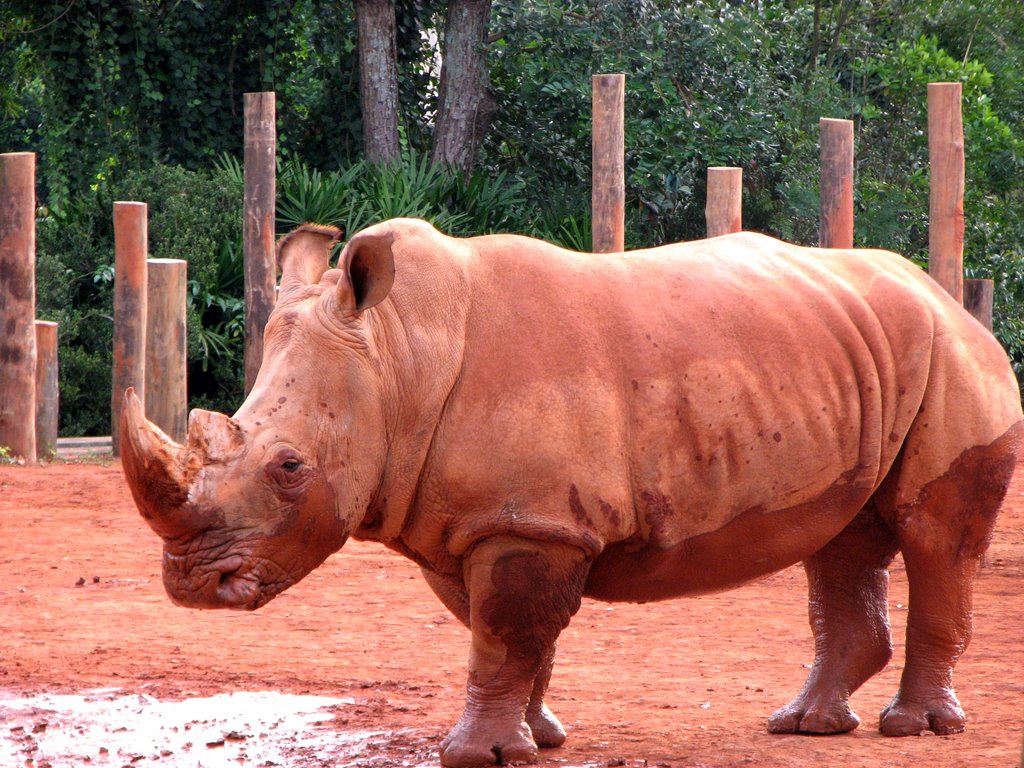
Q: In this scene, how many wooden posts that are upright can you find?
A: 10